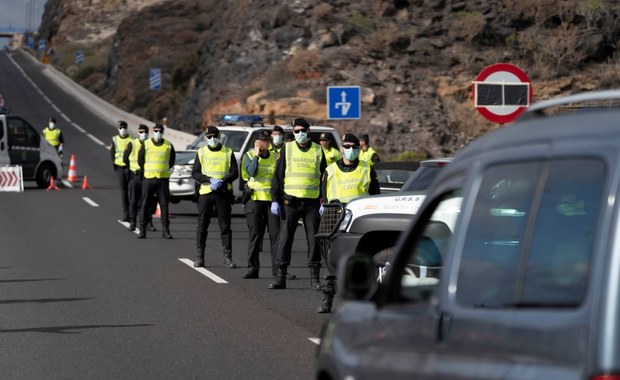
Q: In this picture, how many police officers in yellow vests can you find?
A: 11